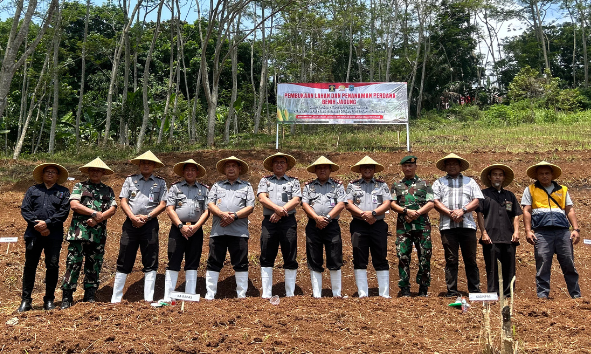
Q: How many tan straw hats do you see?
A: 11